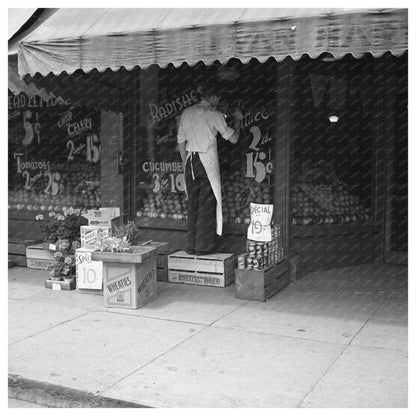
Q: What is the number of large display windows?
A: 3